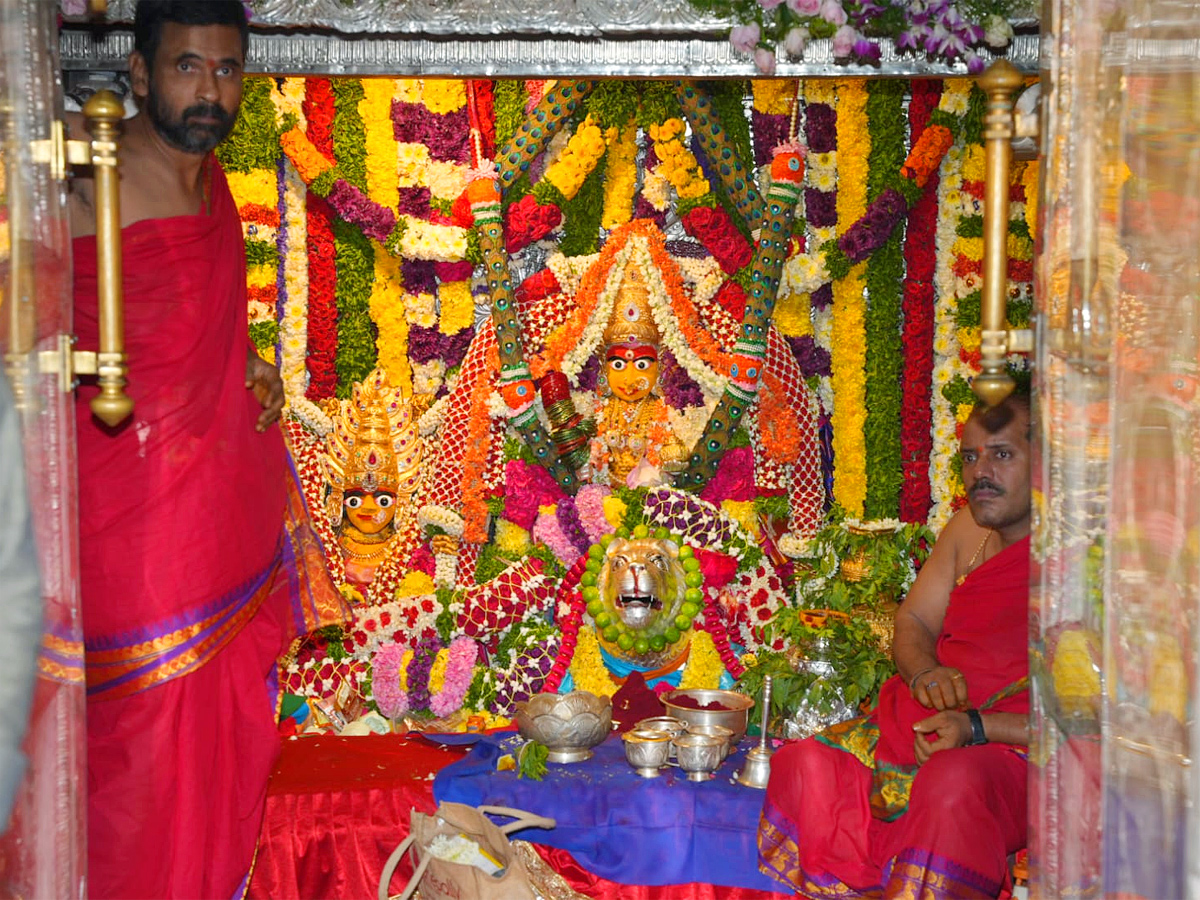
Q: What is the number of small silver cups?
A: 4